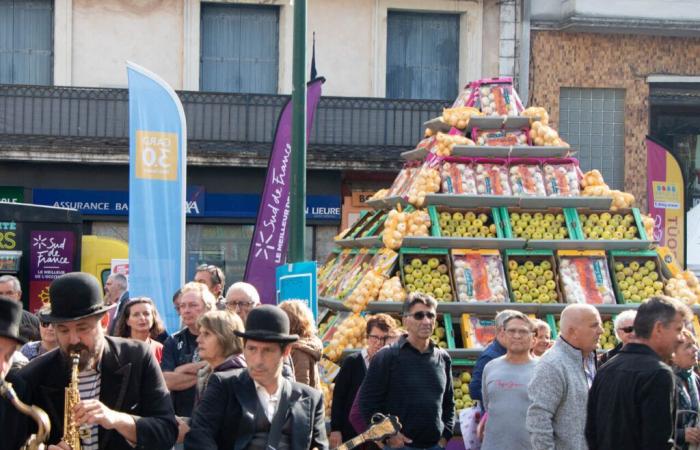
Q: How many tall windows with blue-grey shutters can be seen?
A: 3